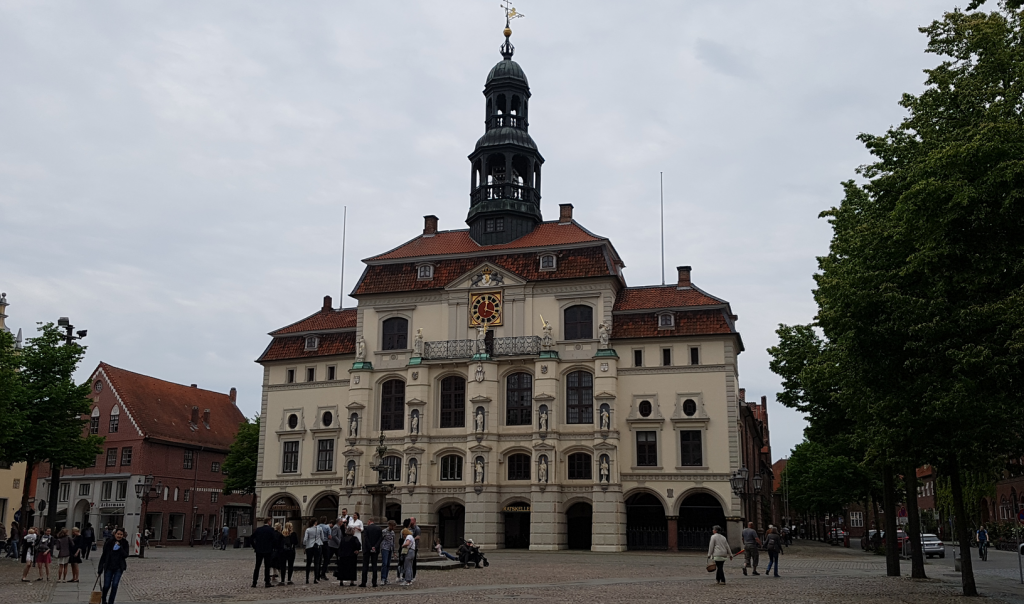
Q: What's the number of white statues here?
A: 15